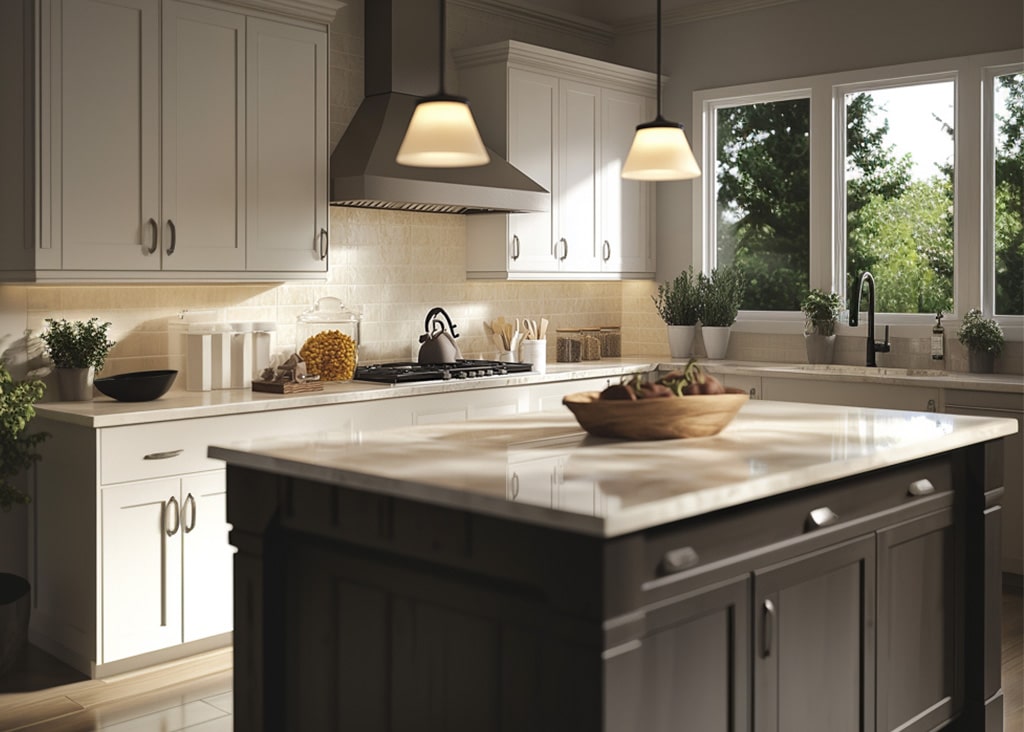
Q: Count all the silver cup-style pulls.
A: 3